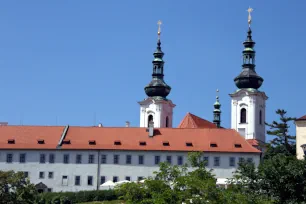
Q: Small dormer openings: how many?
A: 10